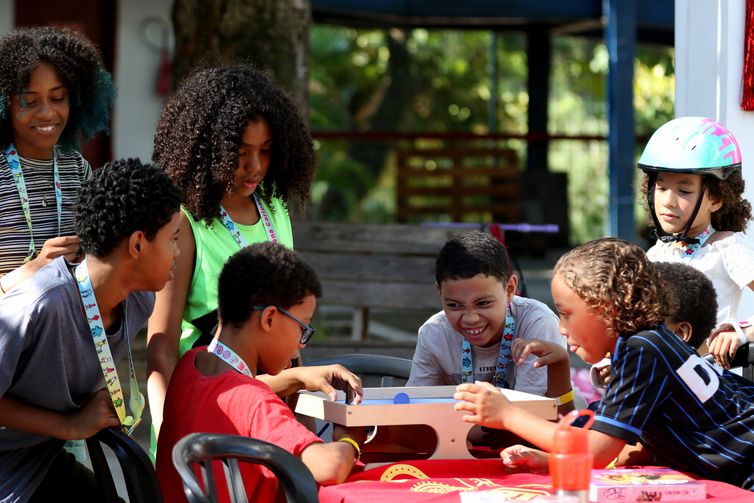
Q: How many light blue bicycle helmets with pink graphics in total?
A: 1